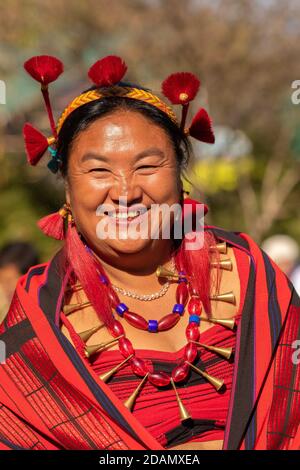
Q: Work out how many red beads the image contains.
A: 12